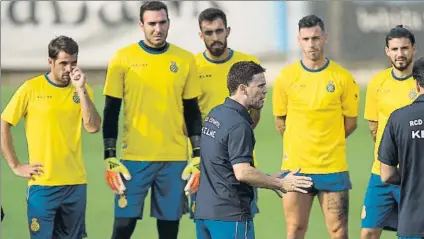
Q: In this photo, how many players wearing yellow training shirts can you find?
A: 5